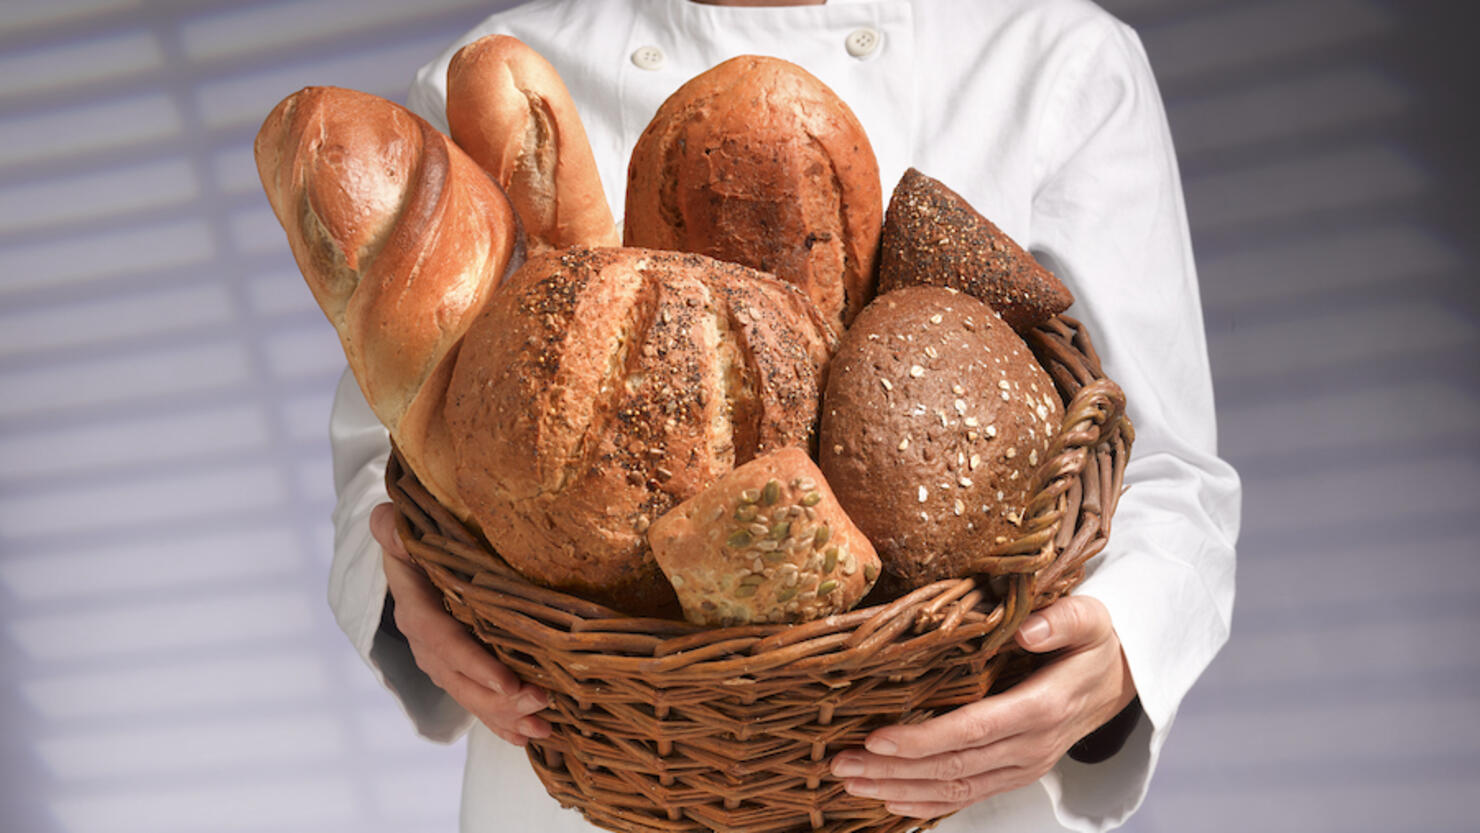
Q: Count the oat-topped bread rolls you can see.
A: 1